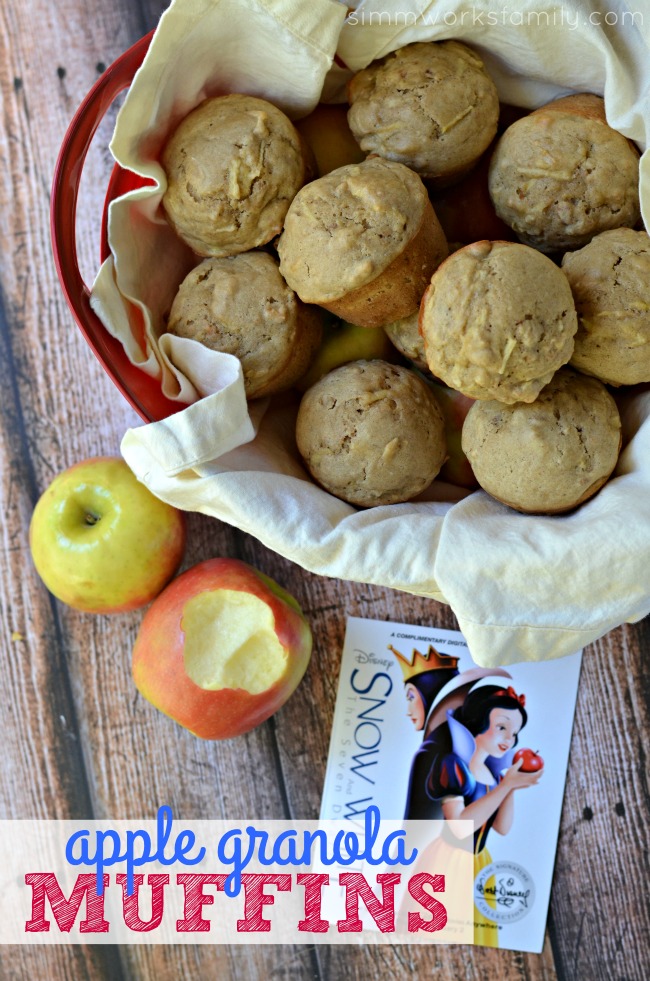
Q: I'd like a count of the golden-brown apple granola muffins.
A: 10